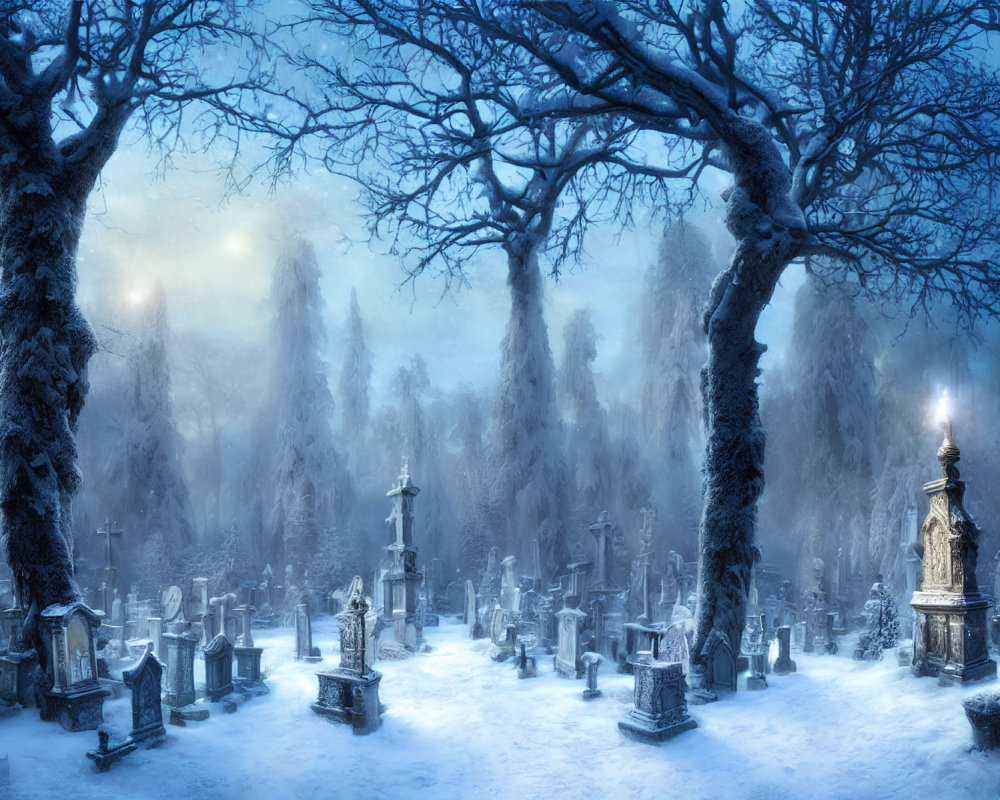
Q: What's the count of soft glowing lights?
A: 3